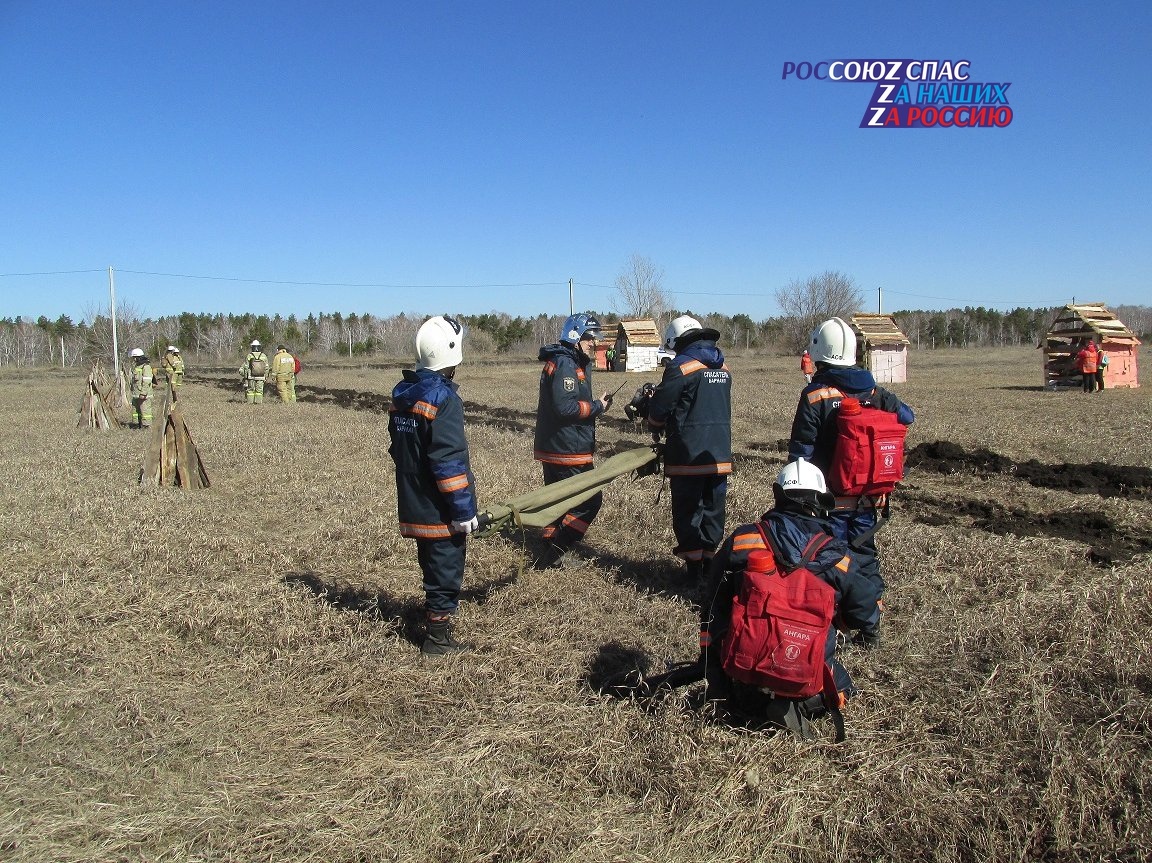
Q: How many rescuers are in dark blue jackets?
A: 5